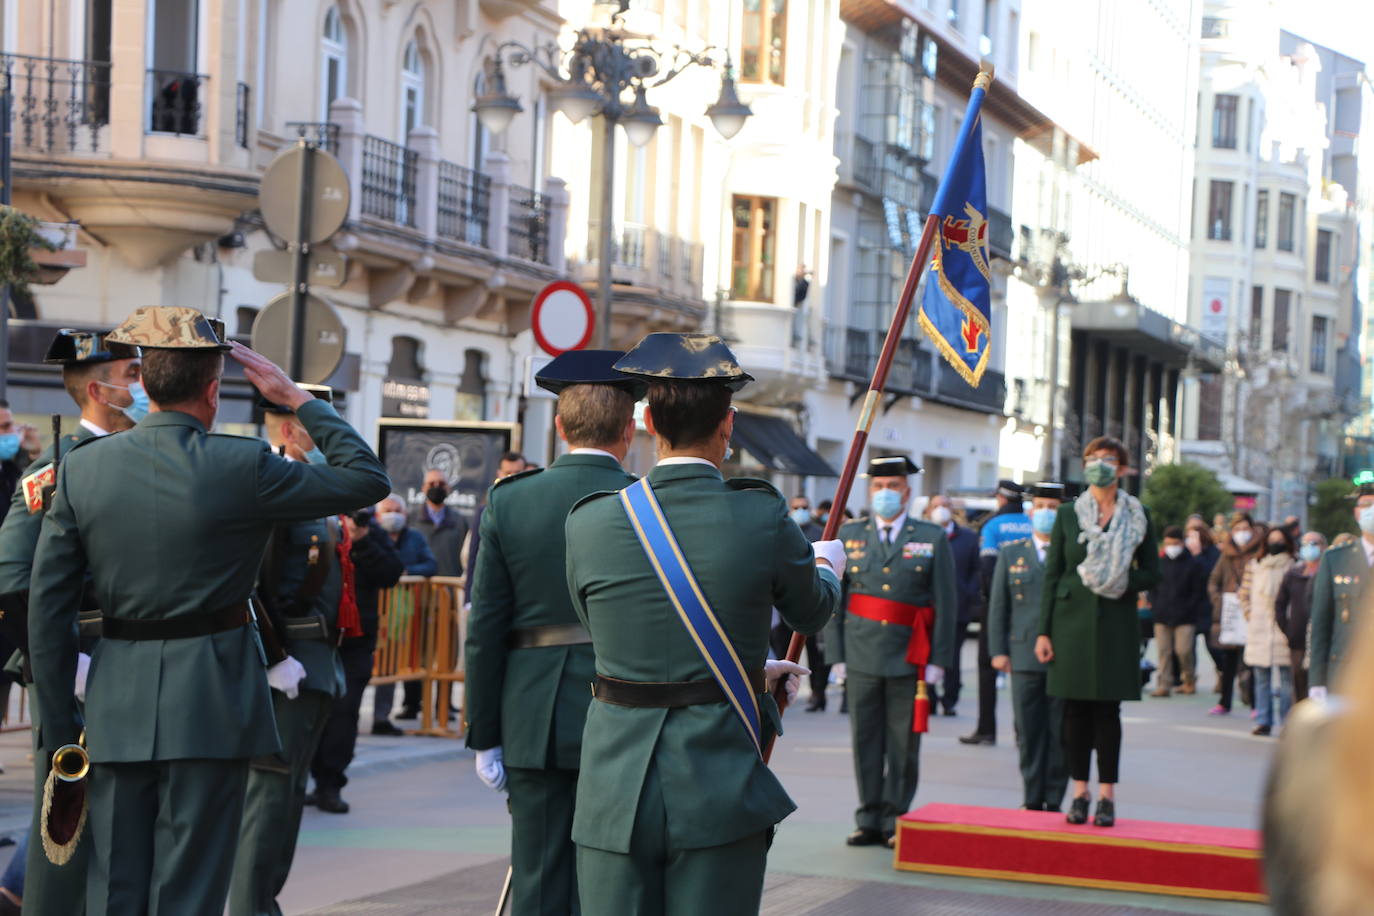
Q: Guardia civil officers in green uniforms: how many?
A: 8